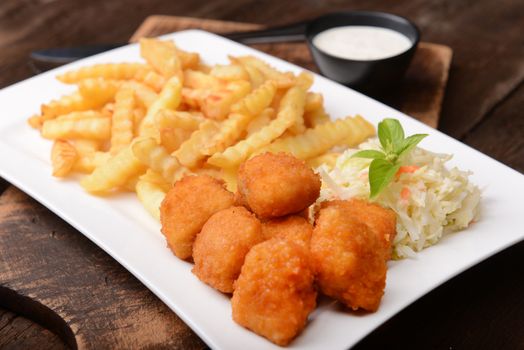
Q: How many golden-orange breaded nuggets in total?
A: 7